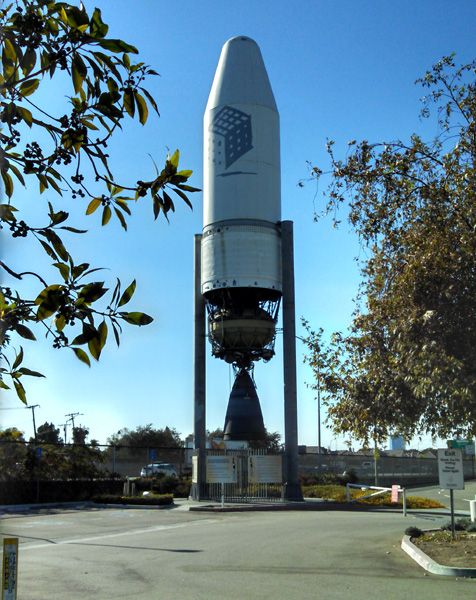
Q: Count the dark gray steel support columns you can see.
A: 2